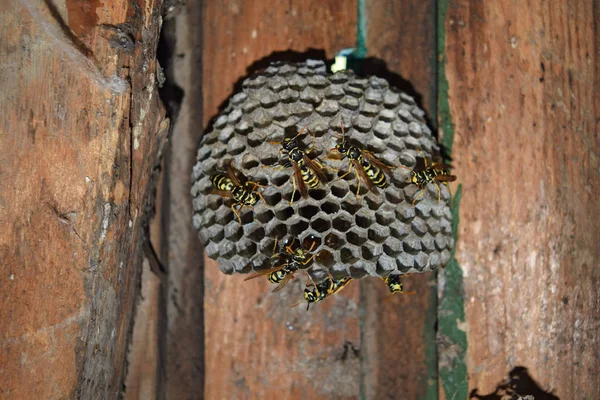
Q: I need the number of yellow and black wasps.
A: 7